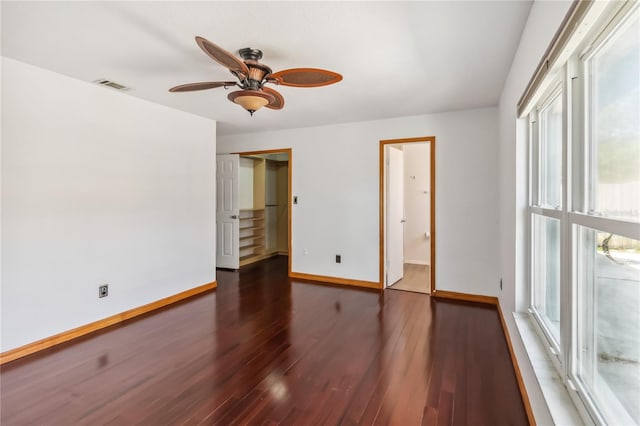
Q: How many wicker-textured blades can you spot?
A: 4